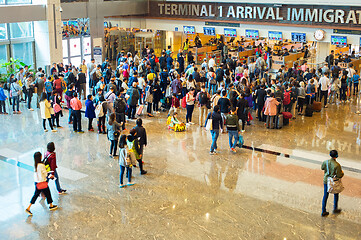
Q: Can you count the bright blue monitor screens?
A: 7